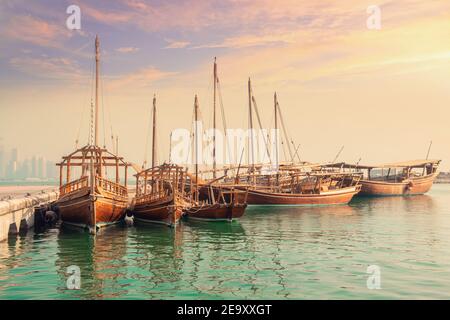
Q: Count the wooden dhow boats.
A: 5